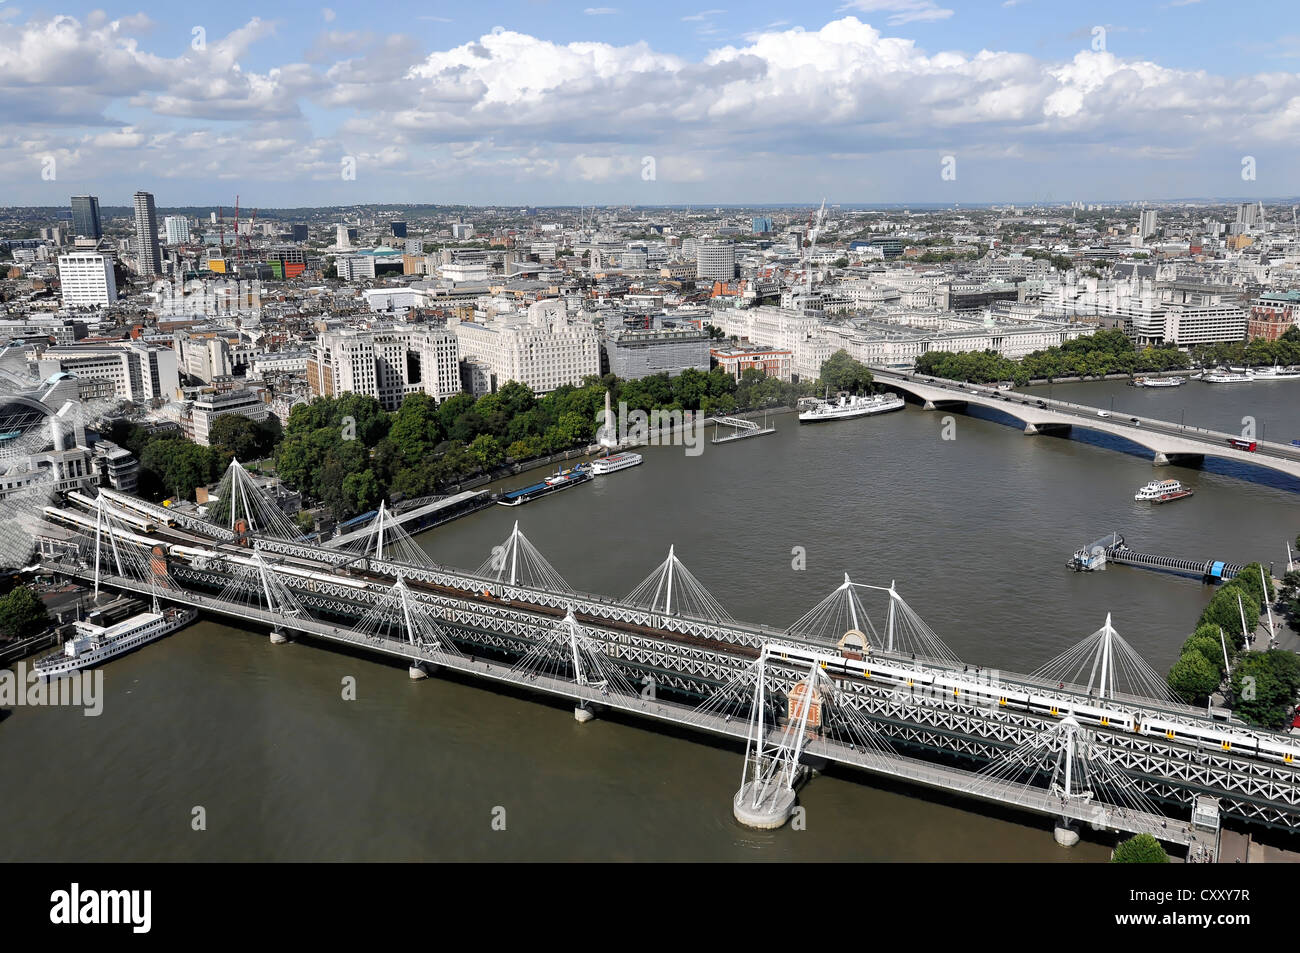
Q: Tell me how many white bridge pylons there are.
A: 14